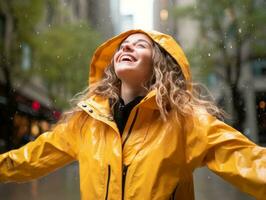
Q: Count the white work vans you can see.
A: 0